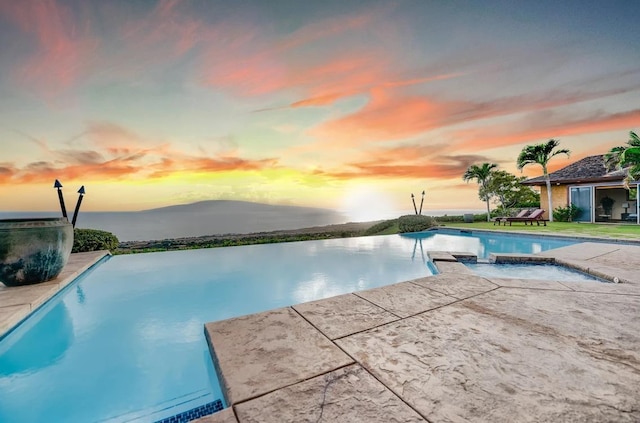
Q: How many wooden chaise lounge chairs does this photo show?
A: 2